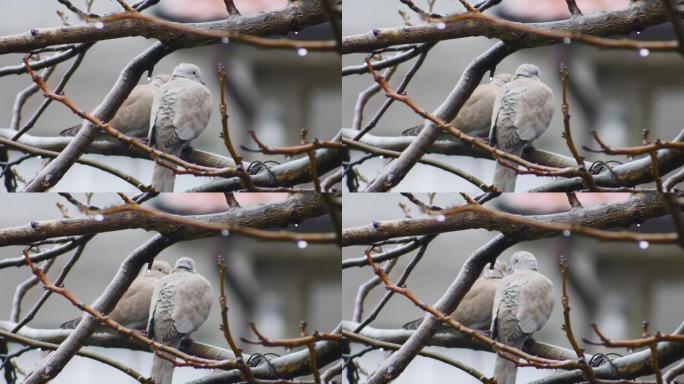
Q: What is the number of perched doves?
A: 8